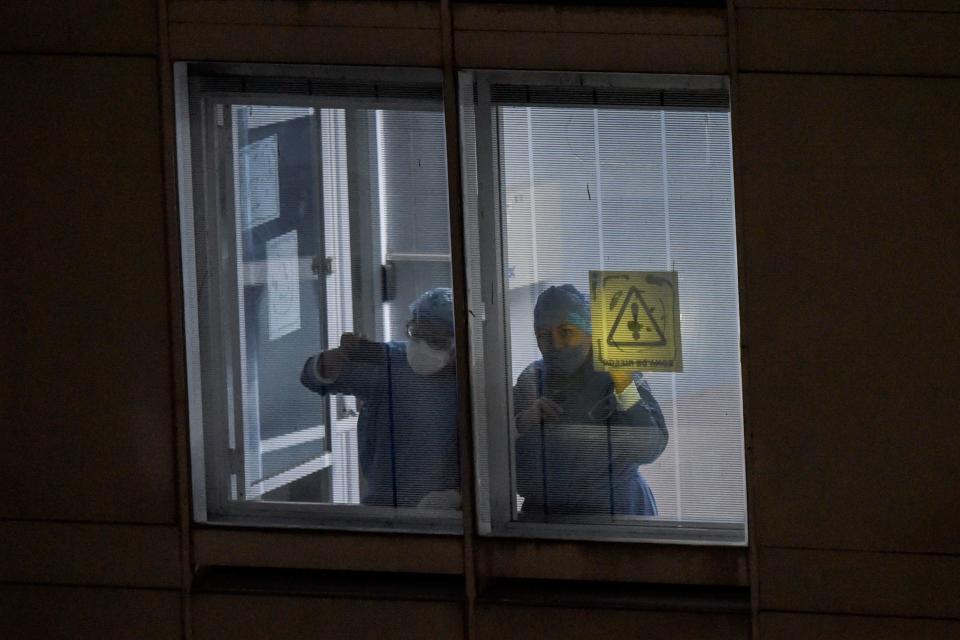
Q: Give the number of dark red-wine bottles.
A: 0